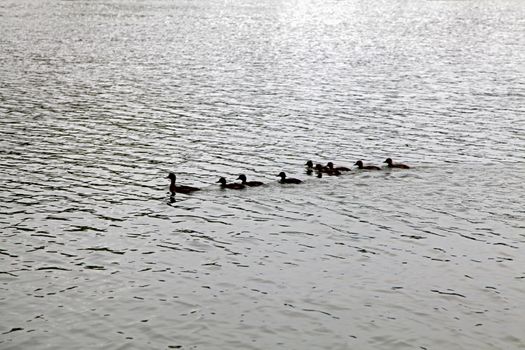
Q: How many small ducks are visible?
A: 8